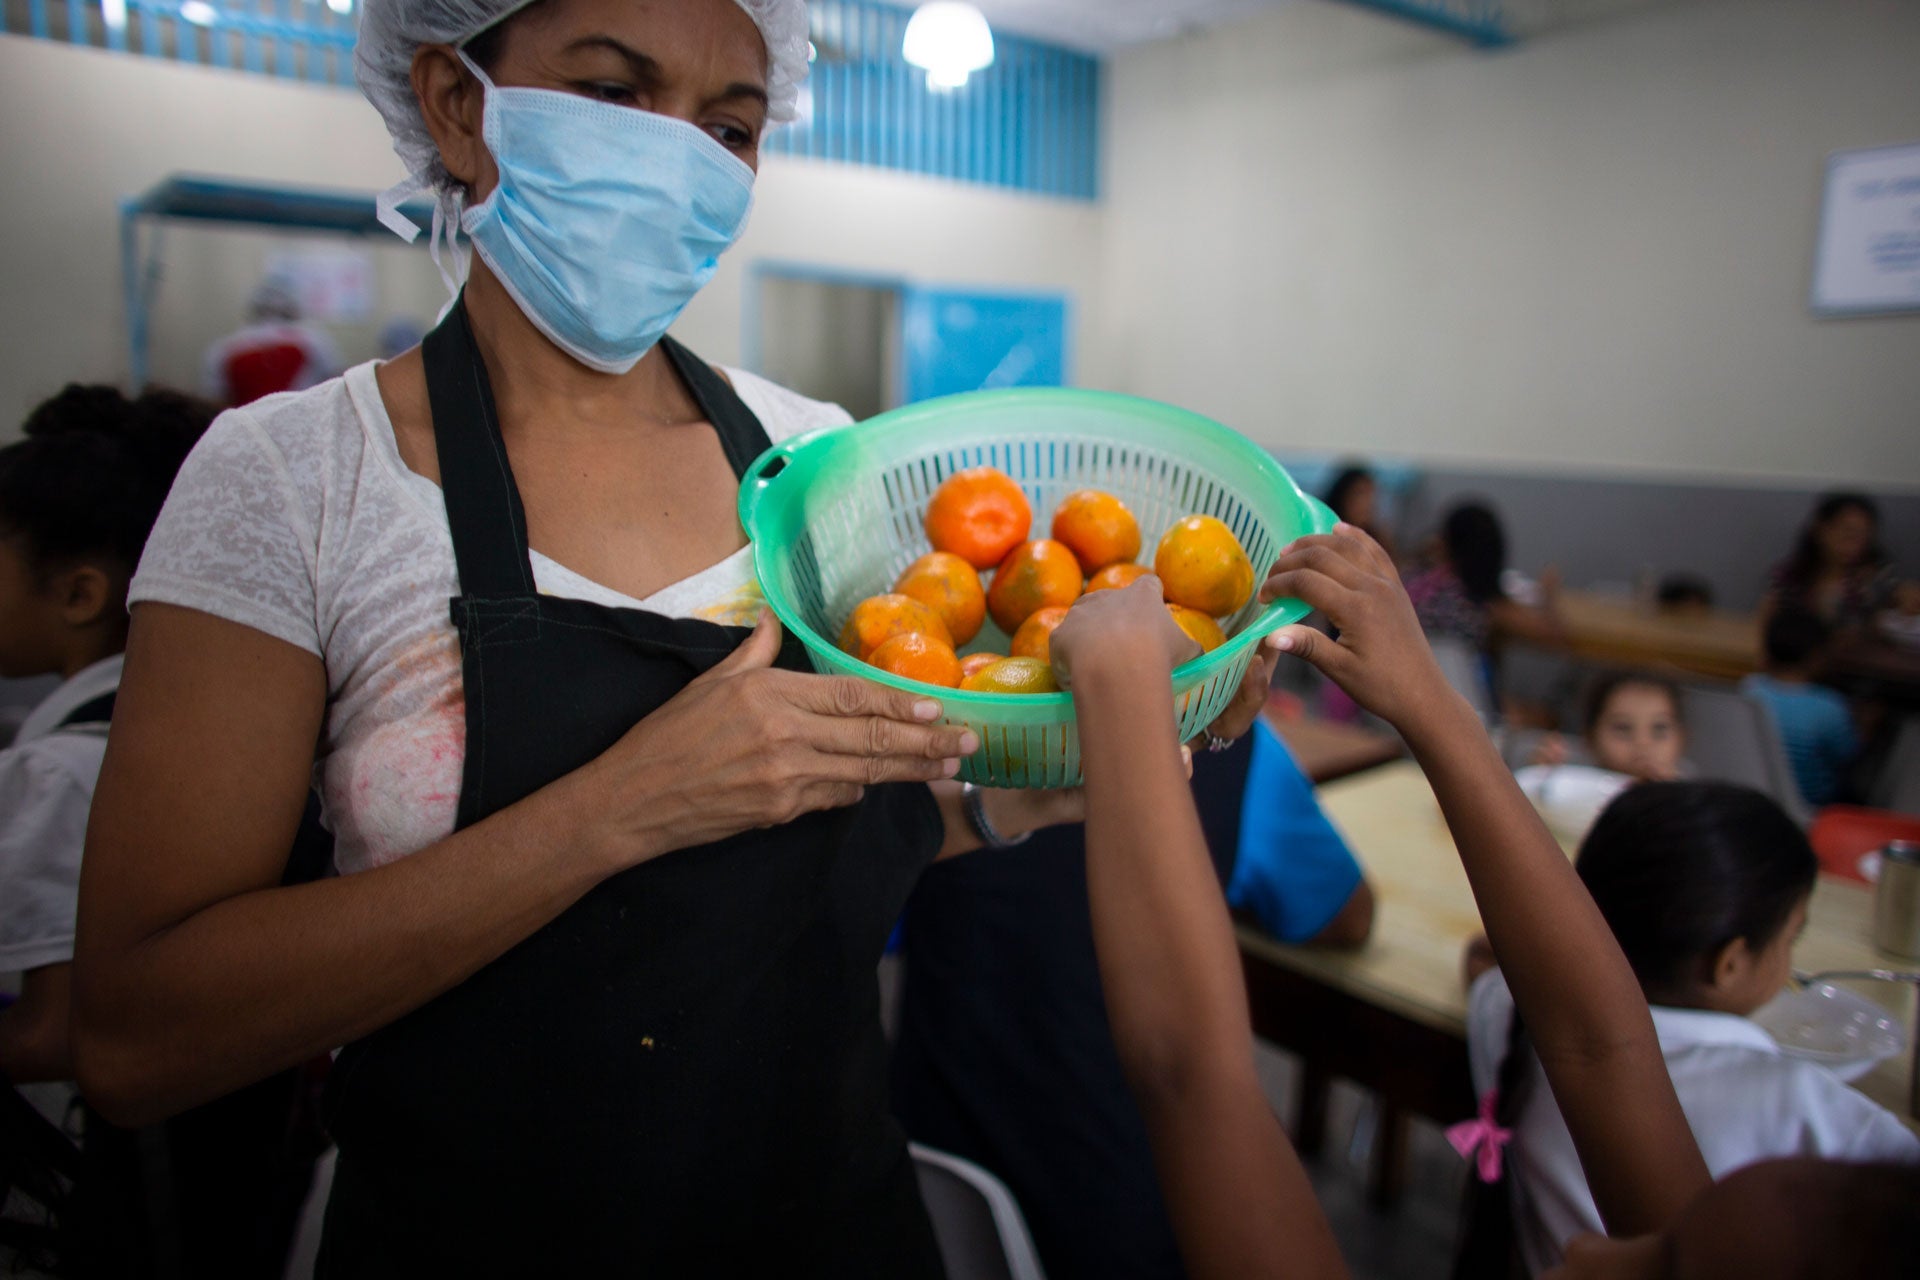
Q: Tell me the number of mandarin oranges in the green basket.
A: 12